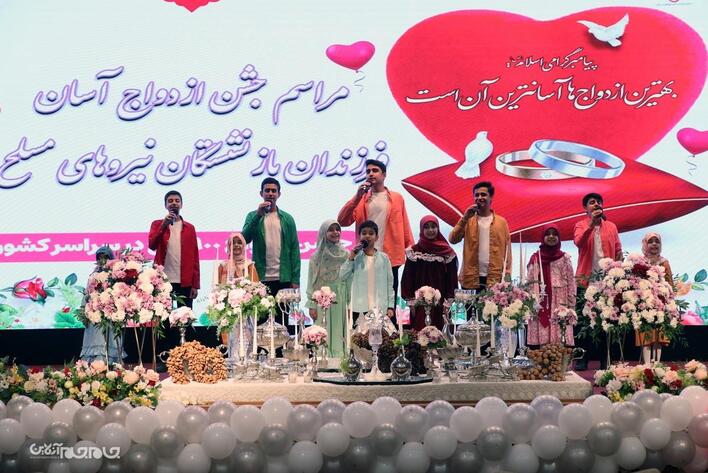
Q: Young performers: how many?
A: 12